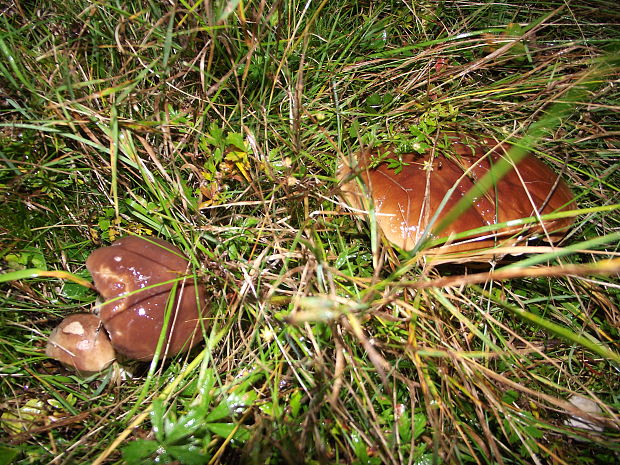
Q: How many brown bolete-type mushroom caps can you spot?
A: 3